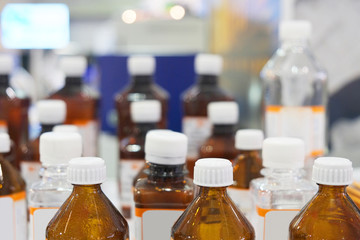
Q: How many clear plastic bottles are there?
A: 3